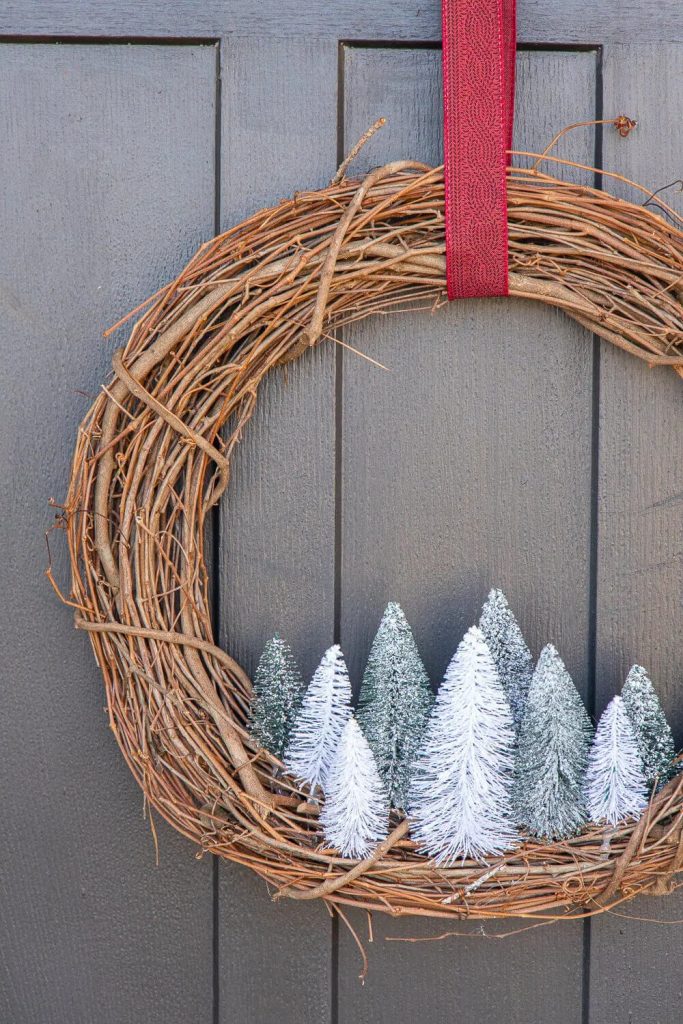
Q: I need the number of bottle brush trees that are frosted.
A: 5